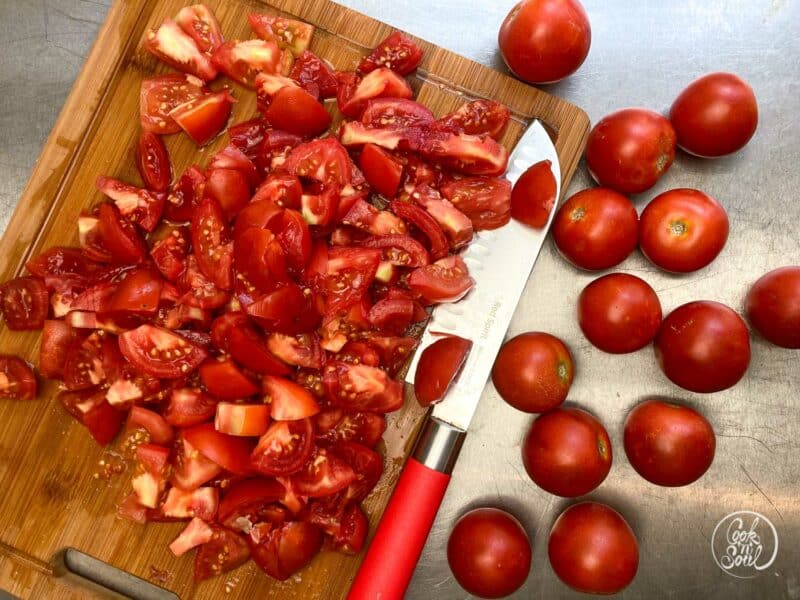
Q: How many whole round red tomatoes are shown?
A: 13